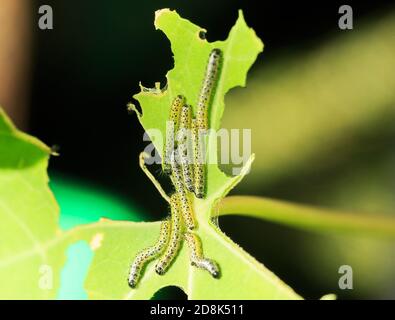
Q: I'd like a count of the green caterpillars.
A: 8